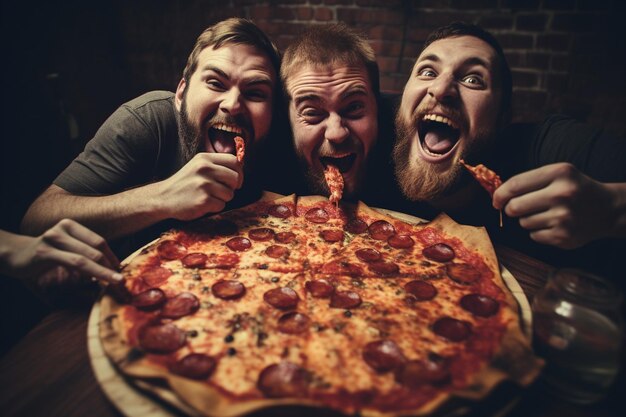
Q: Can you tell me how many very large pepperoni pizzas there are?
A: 1